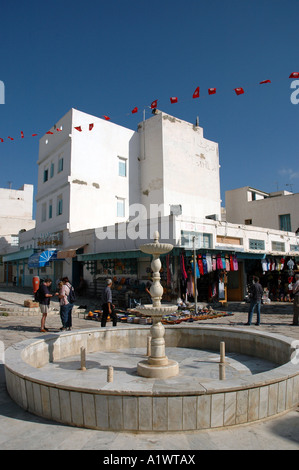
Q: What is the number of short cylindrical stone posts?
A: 5